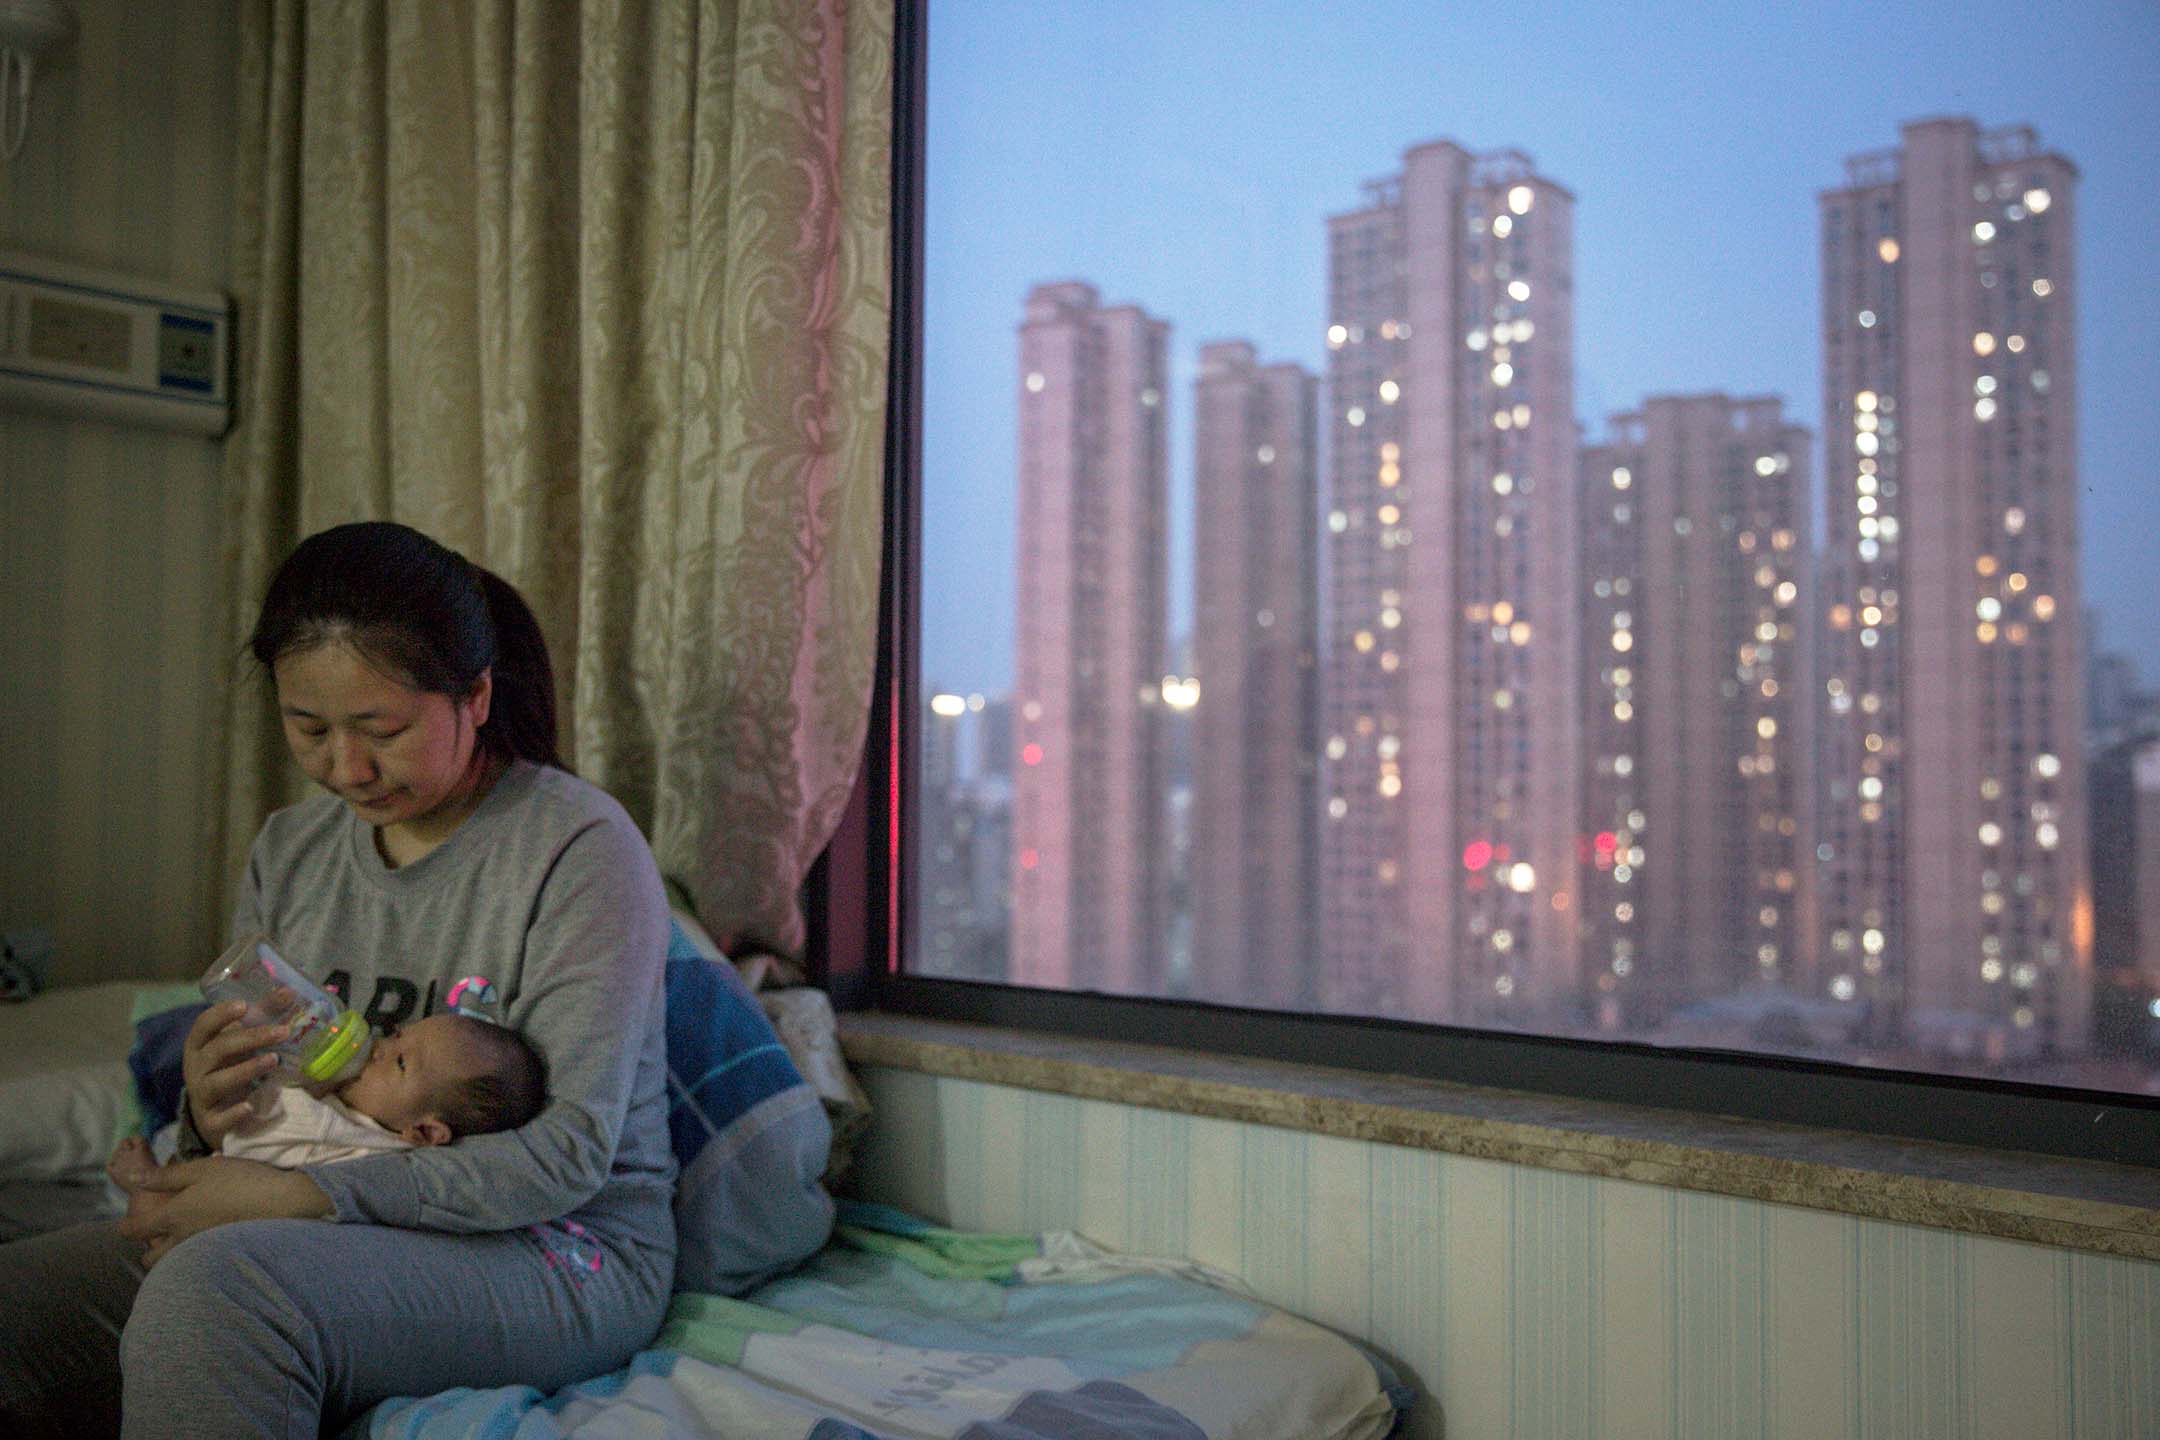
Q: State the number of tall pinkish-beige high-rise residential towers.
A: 5